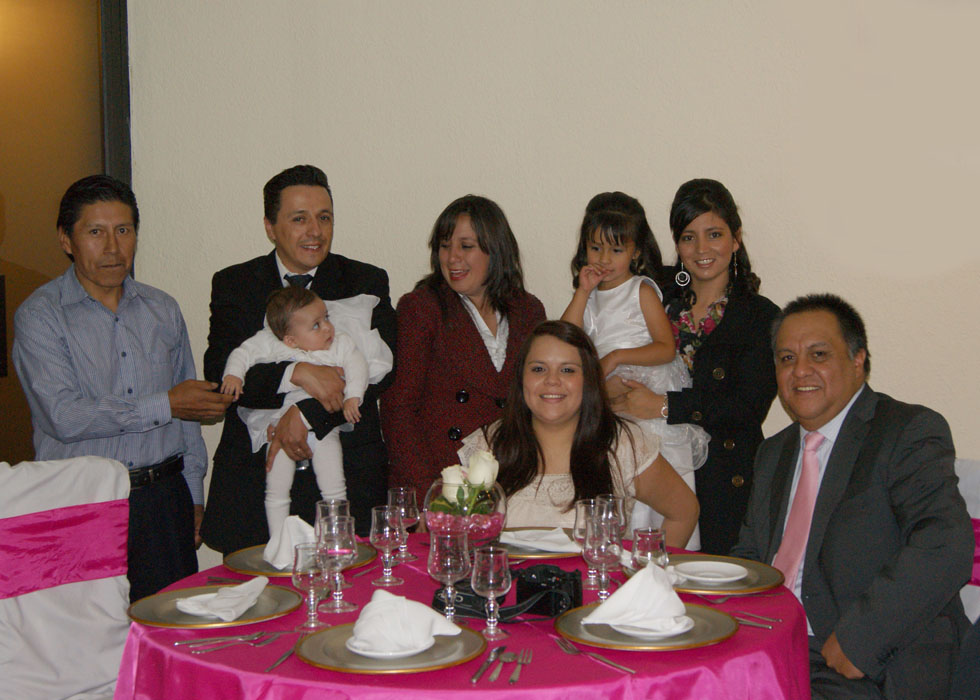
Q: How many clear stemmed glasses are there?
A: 11